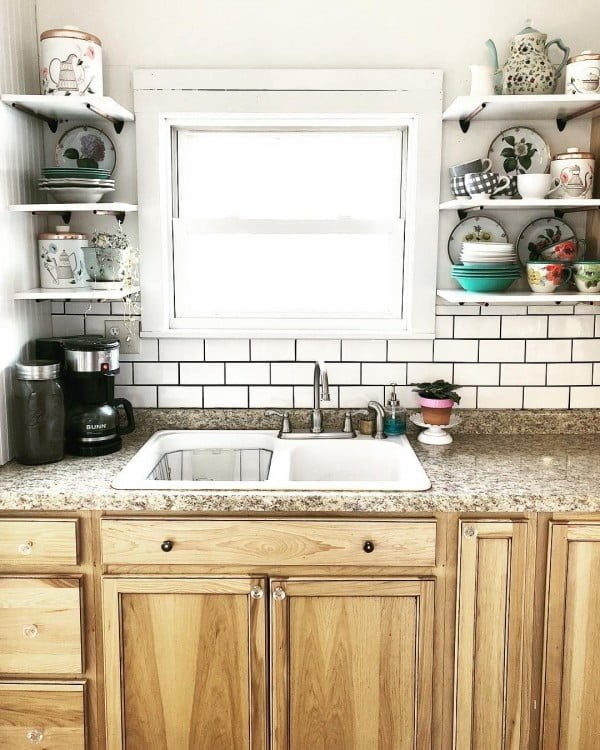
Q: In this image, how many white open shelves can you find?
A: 6